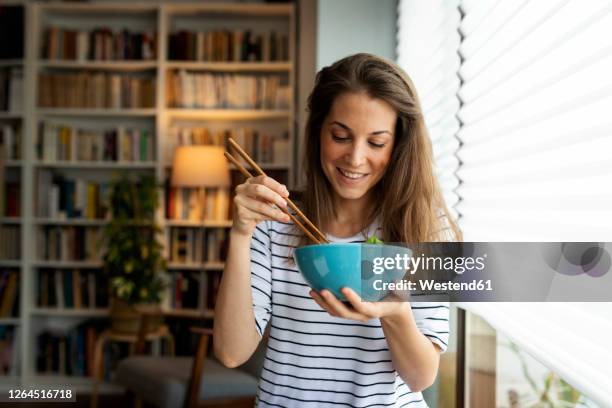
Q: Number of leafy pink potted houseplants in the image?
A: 0